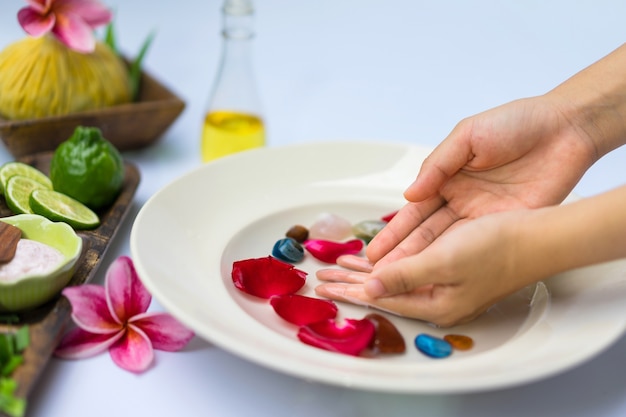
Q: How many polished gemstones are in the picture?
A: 7